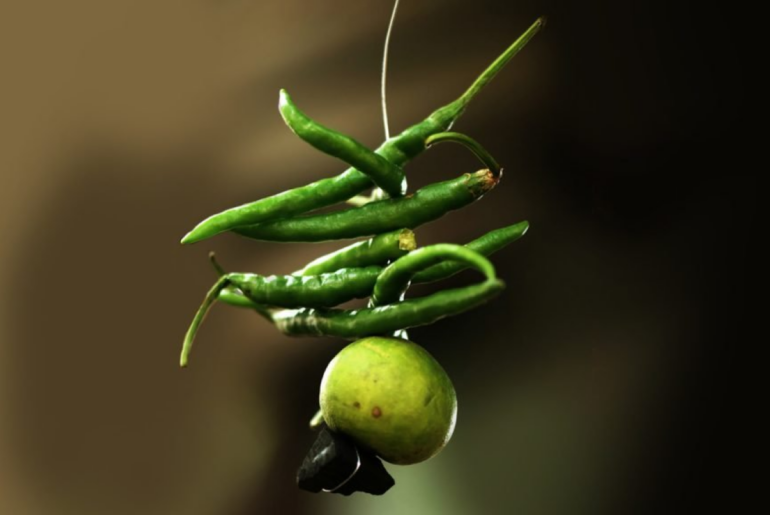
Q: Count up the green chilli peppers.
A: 7